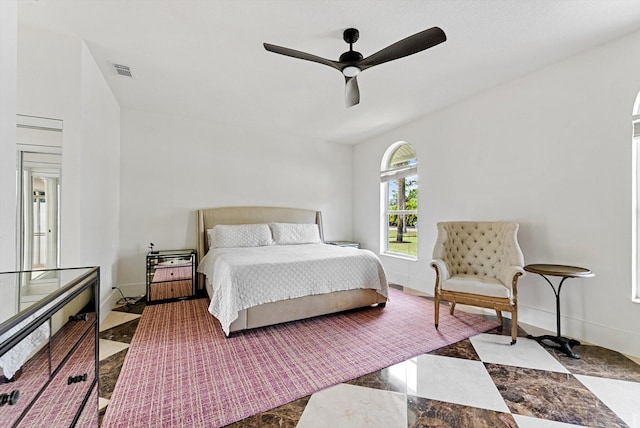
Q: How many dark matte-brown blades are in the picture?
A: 3